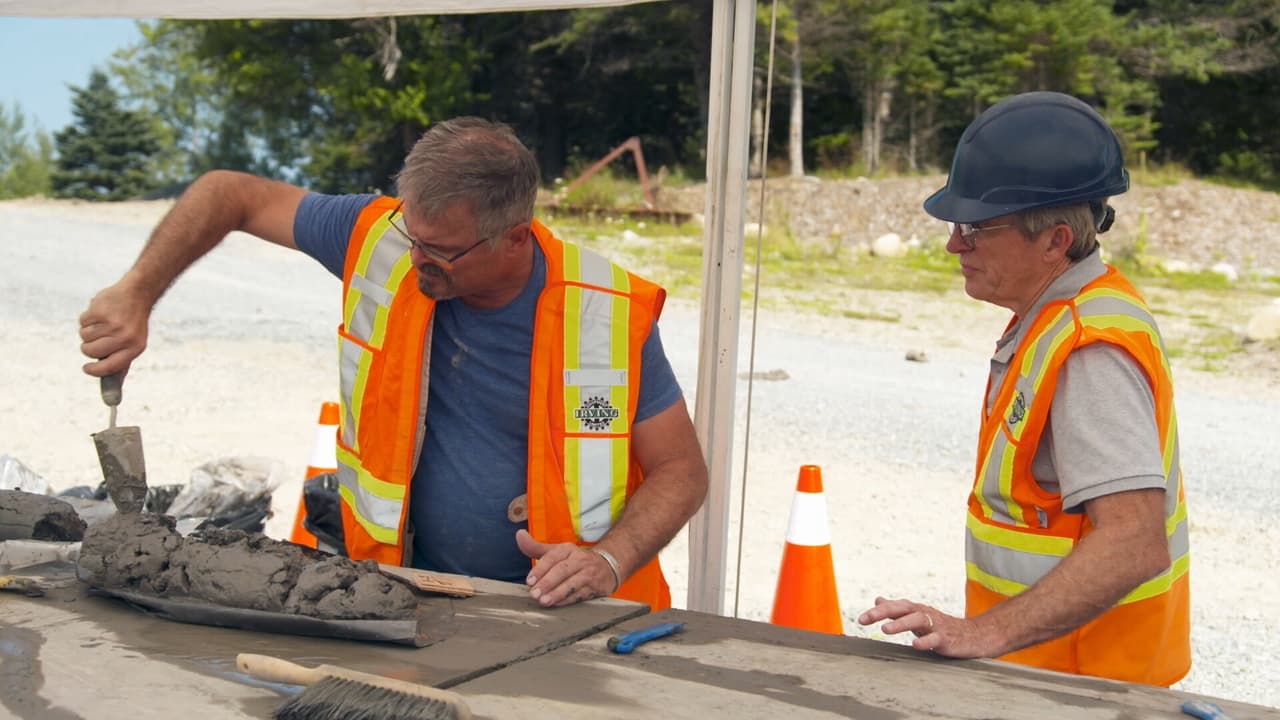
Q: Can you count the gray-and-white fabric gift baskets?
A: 0